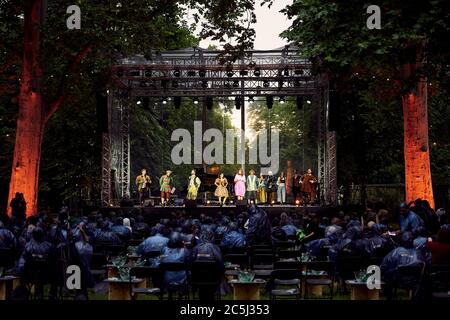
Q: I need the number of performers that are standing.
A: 11